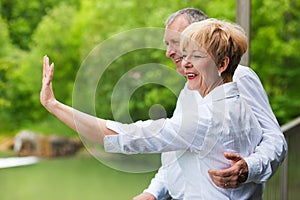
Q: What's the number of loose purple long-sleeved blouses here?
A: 0